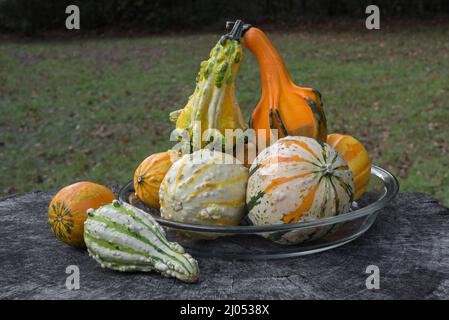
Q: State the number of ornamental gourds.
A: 8